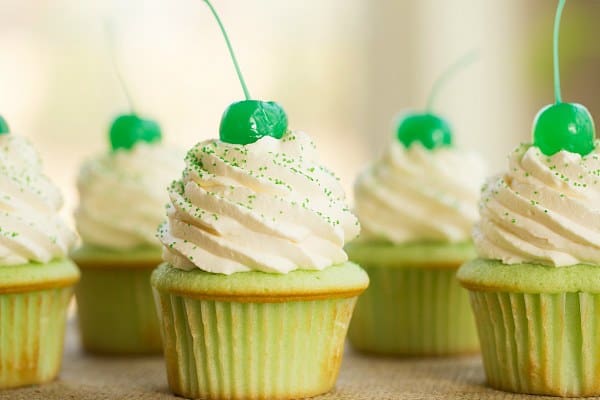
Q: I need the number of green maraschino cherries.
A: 5